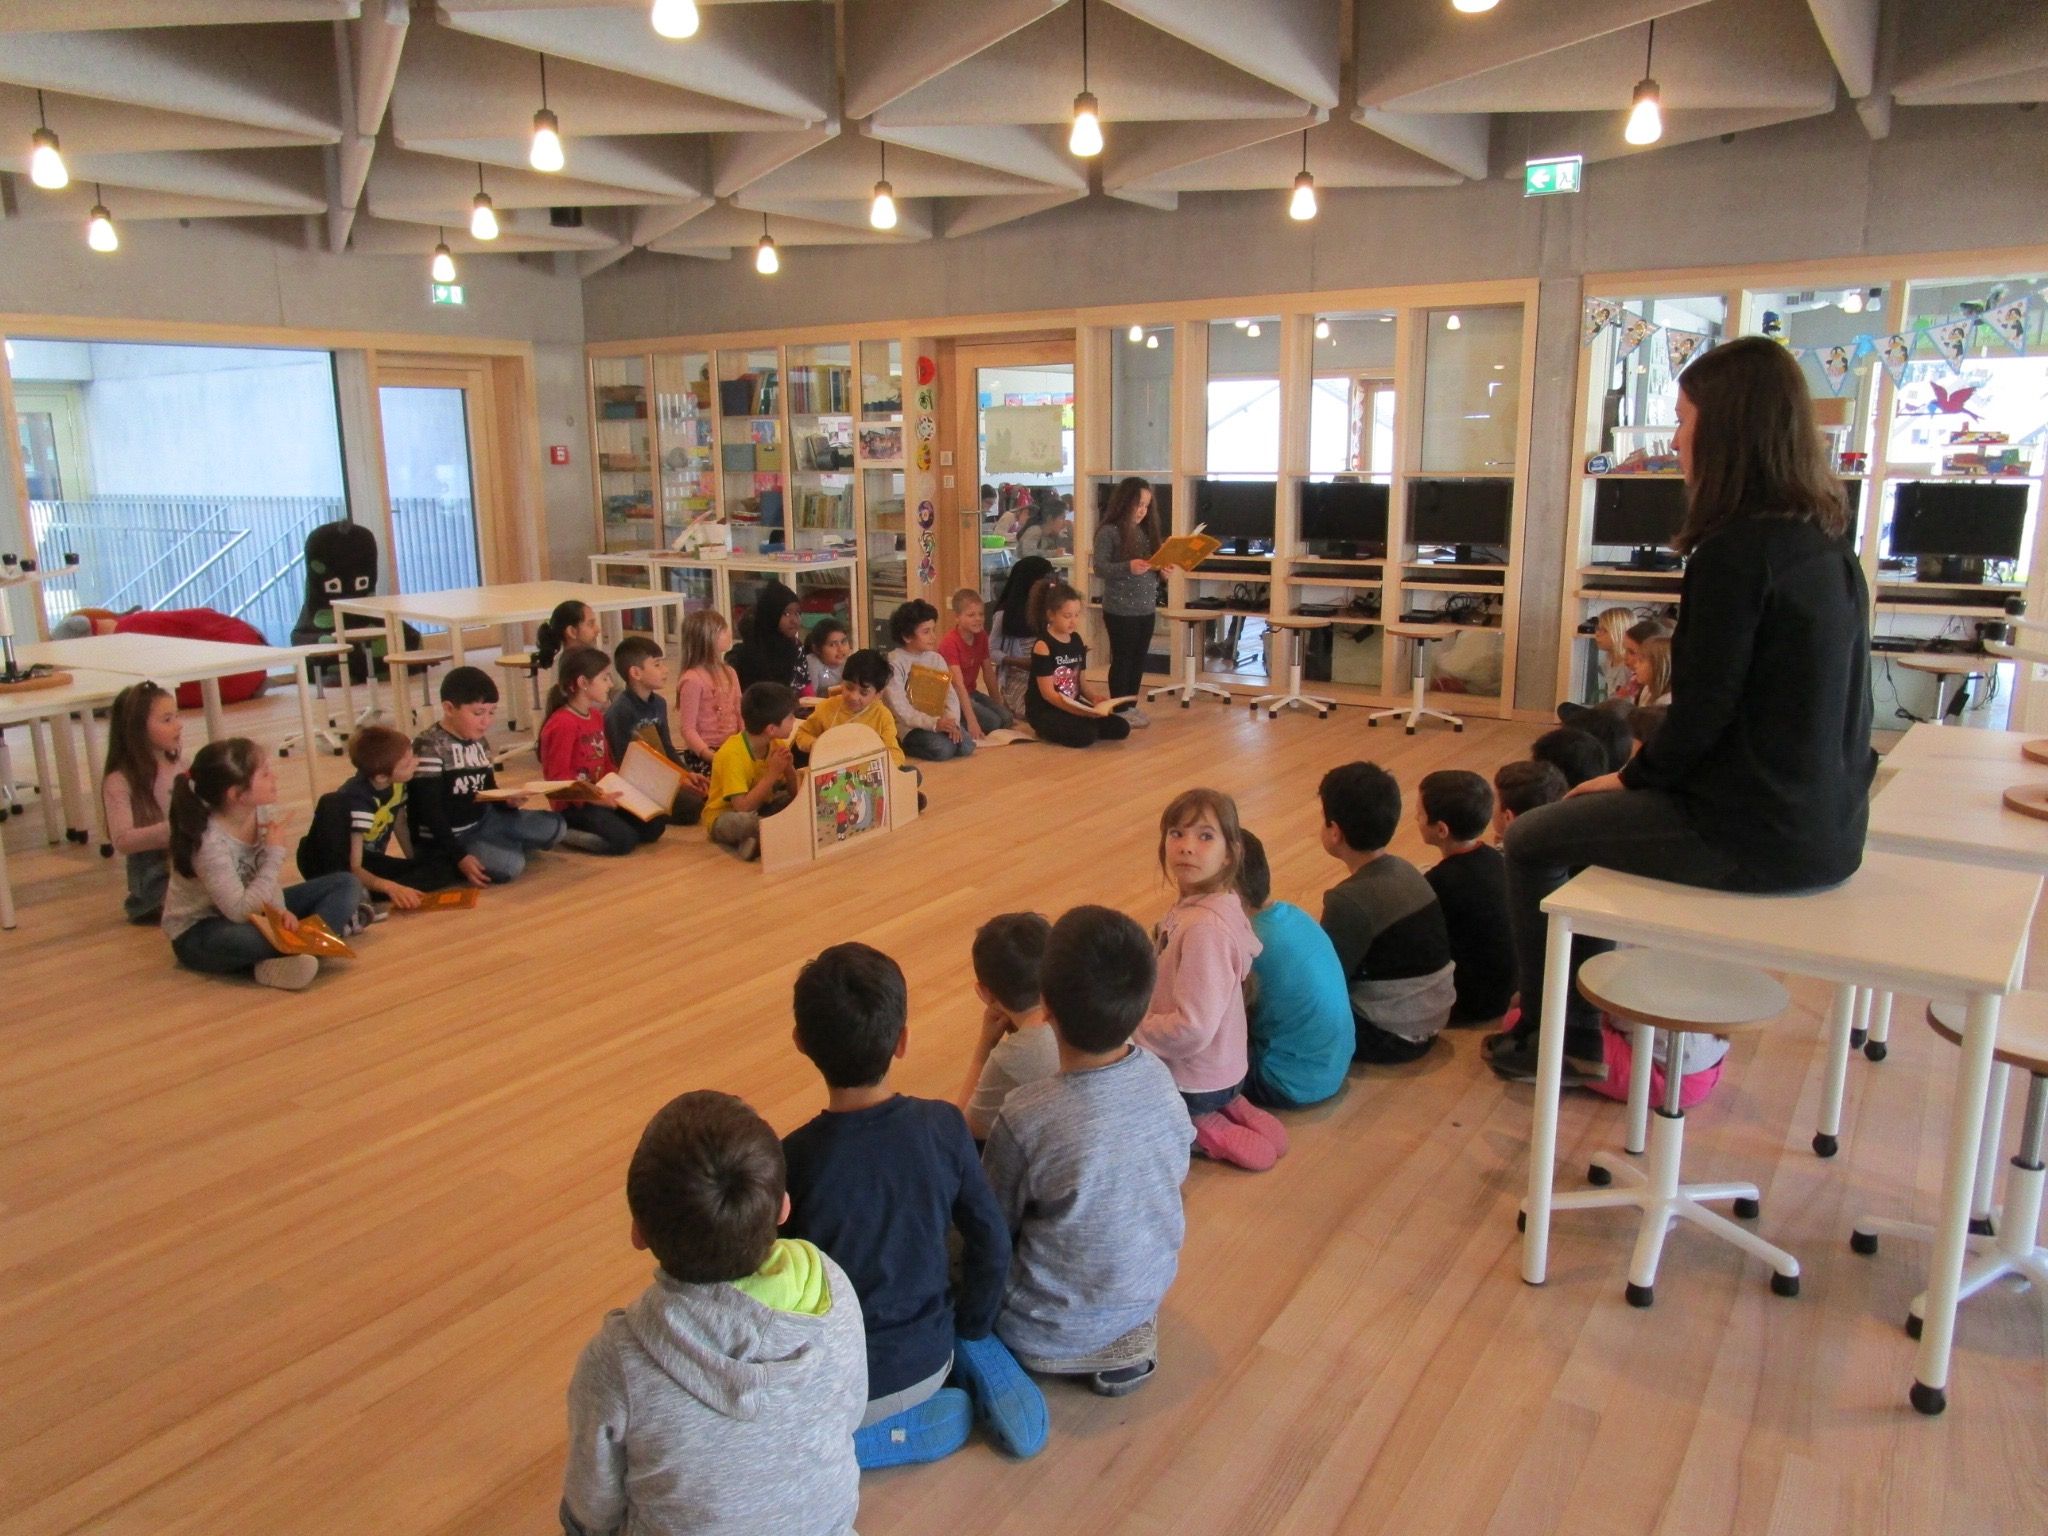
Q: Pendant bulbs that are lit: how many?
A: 12